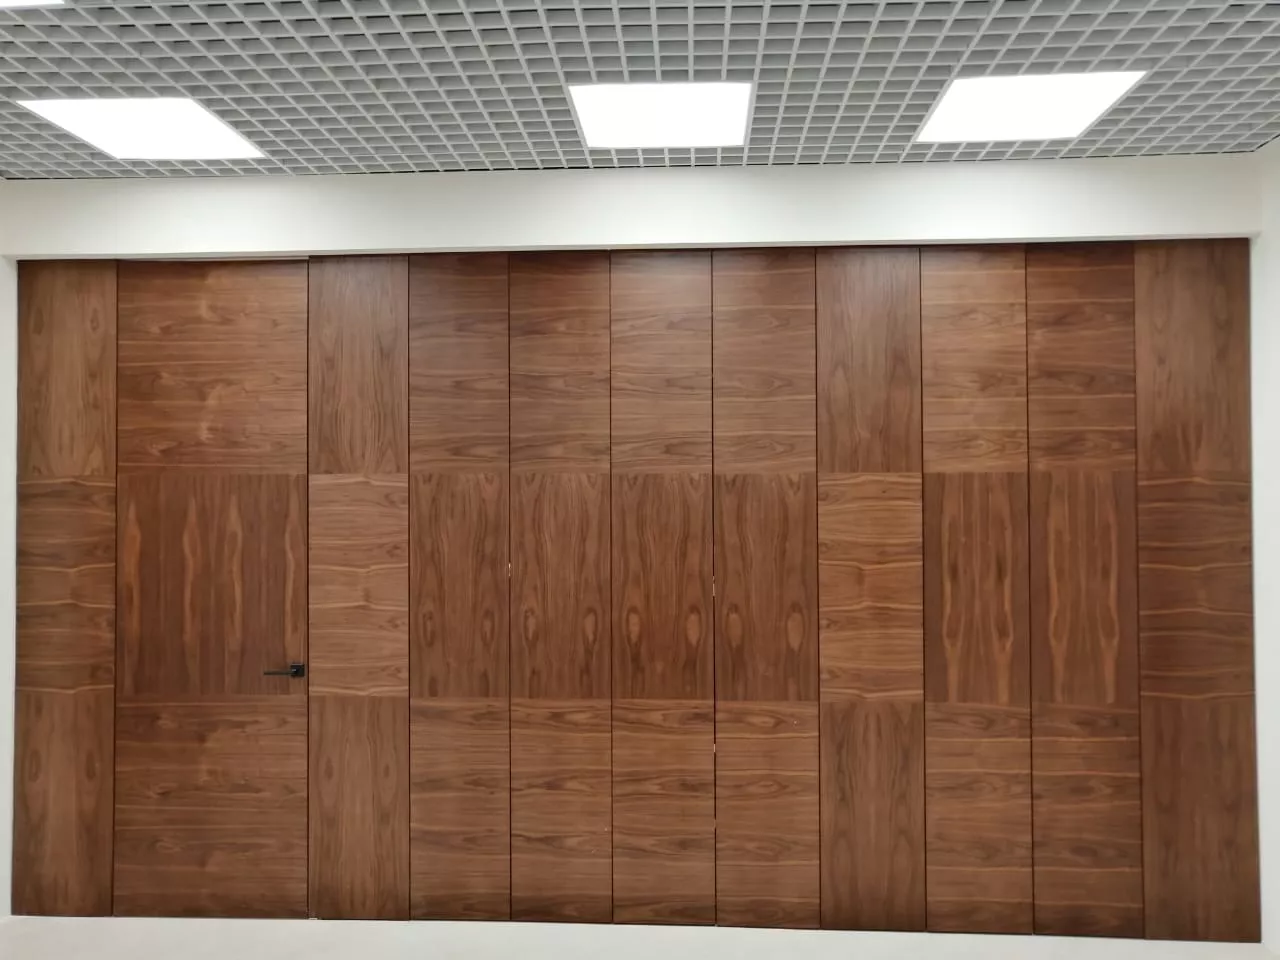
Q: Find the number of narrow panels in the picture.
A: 10